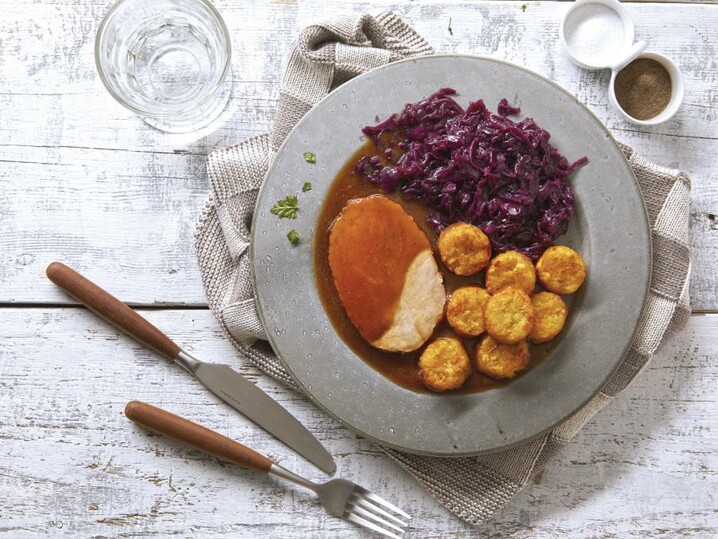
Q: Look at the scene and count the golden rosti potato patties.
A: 8